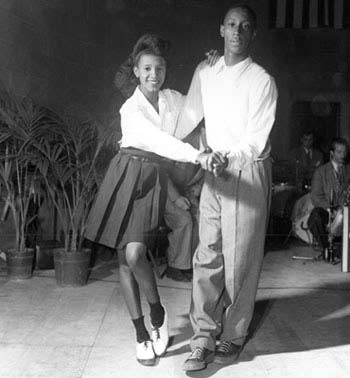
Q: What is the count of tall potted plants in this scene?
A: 2